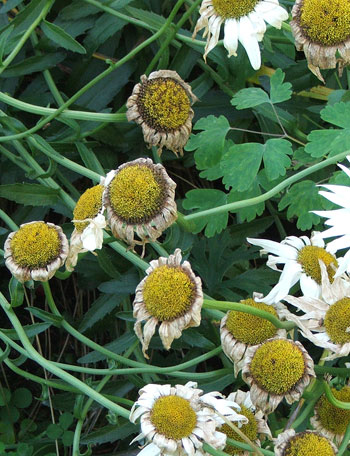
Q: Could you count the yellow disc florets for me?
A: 15